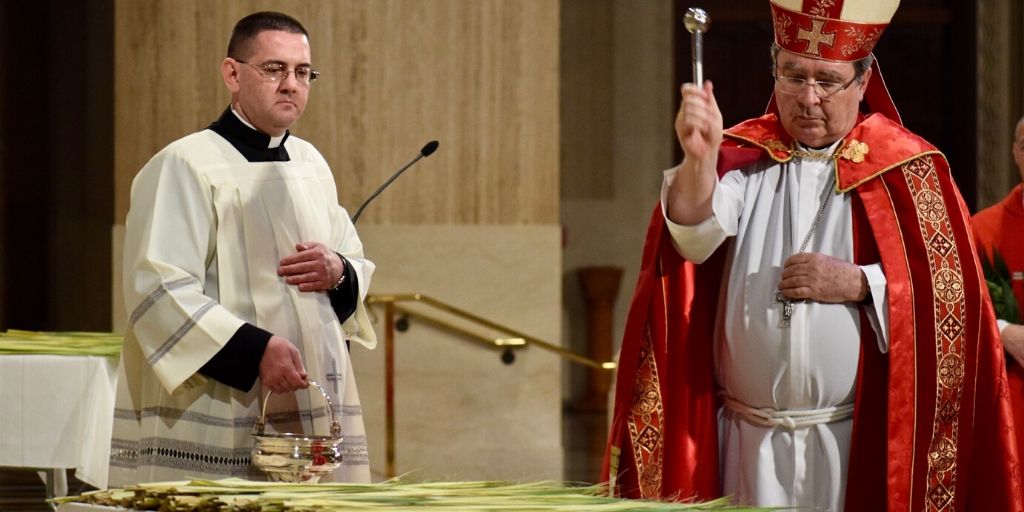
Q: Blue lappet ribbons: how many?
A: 0